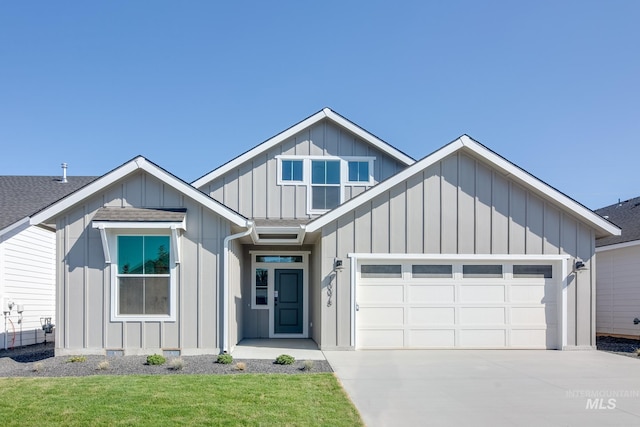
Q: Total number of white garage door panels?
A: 12